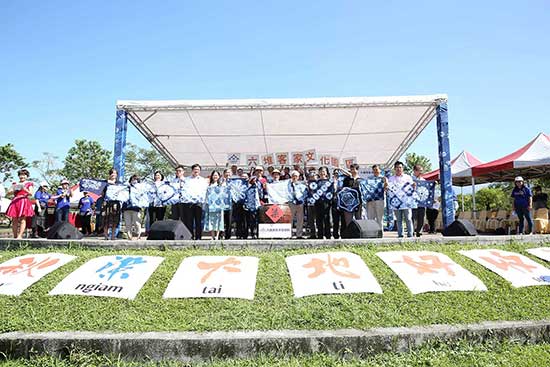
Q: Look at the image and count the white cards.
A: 7